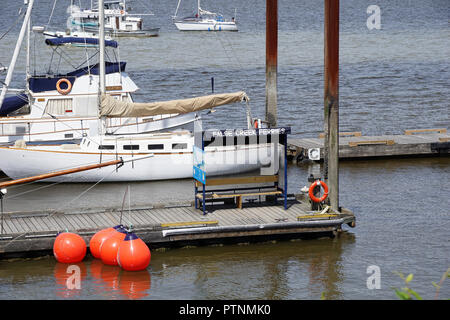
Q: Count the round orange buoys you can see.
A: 4